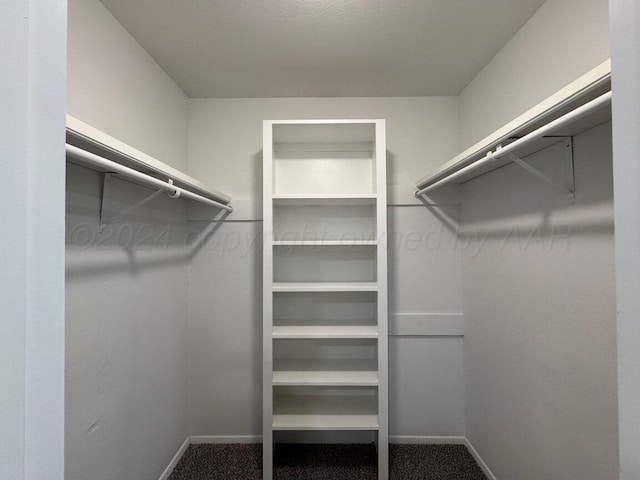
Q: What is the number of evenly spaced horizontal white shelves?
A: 6